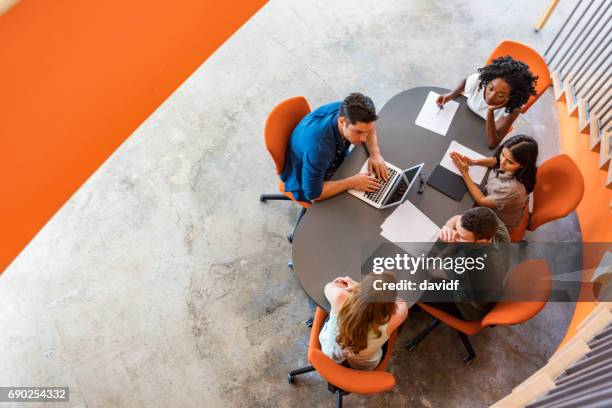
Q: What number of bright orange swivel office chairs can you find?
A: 5